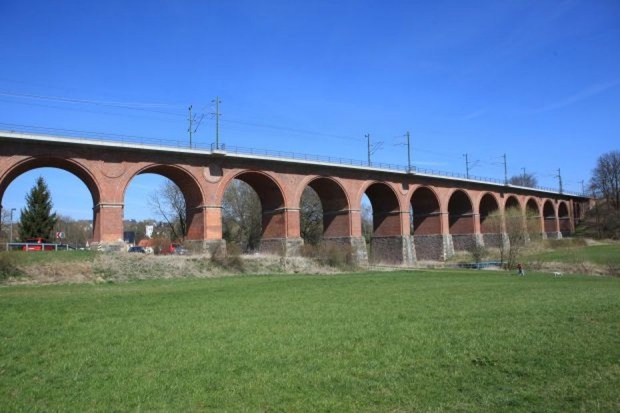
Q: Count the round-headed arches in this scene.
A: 12